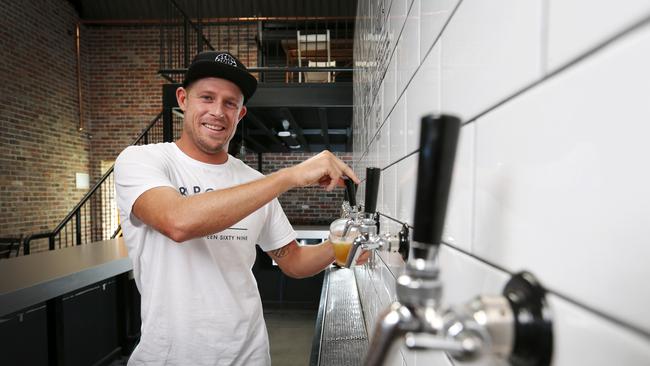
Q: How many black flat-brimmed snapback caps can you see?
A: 1